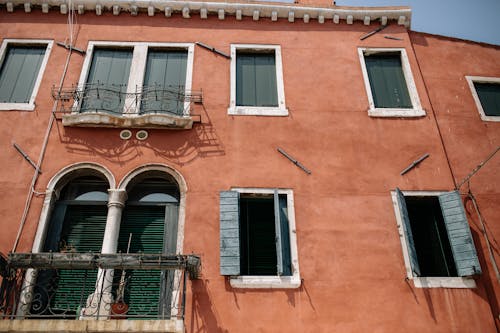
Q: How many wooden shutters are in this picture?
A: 4